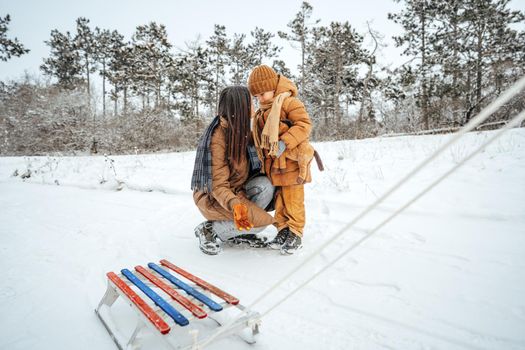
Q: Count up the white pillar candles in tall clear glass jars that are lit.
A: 0